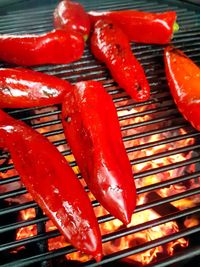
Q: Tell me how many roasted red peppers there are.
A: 8